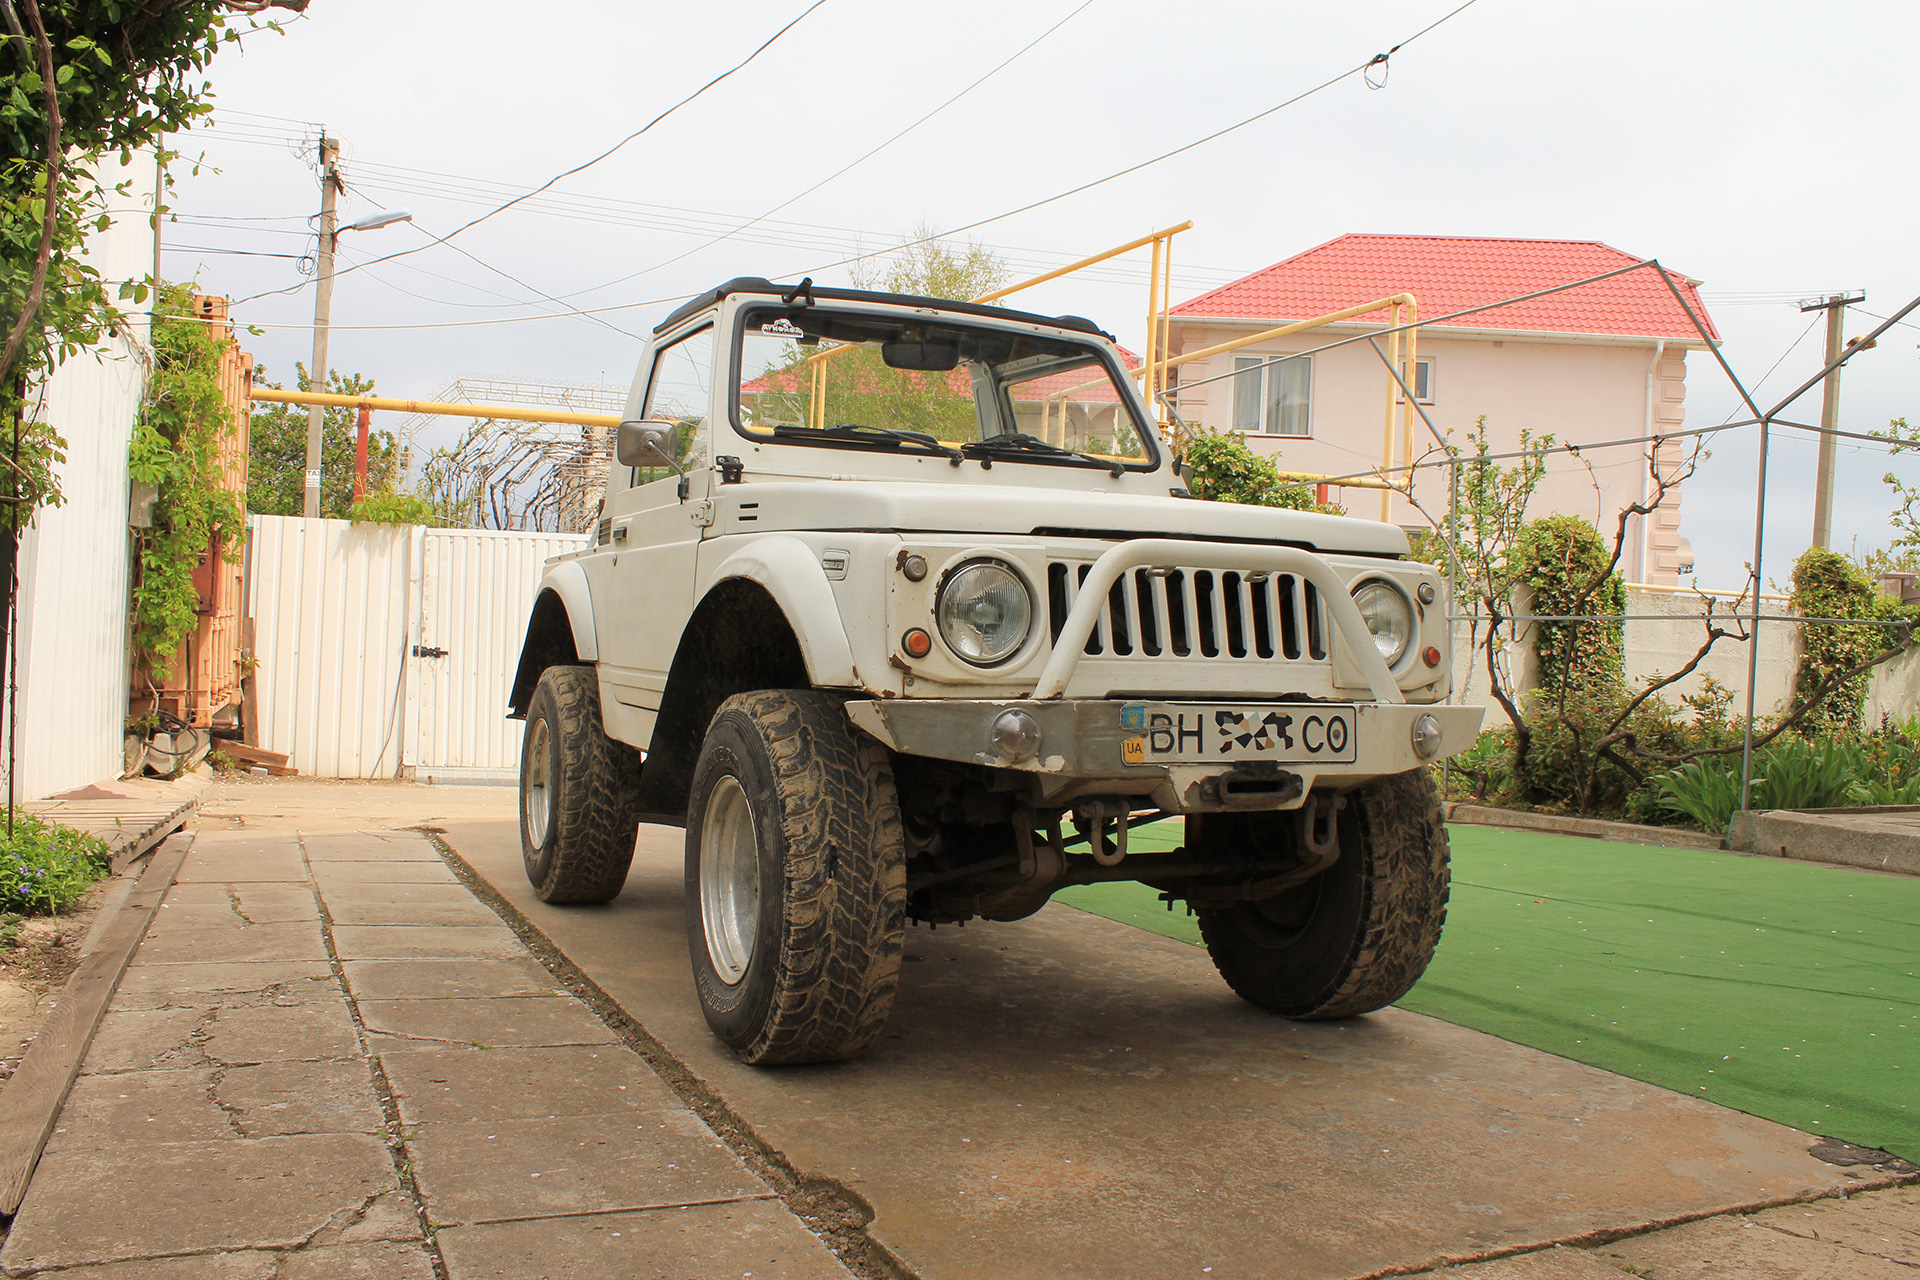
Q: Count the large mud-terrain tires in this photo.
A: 3